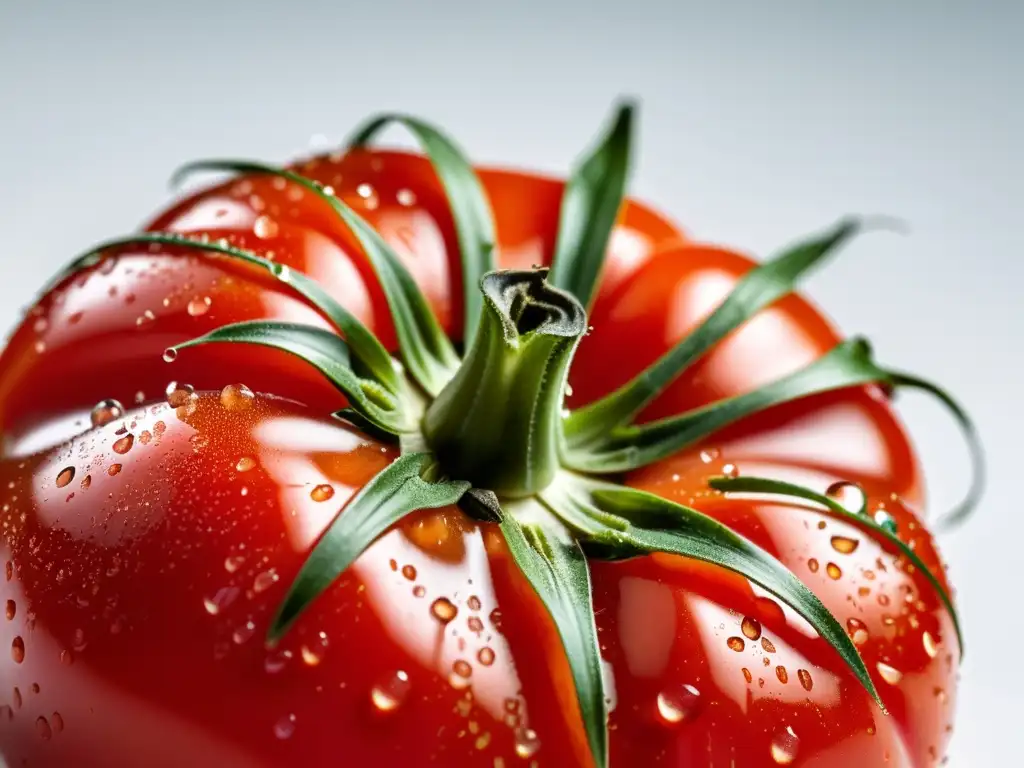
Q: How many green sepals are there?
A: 11